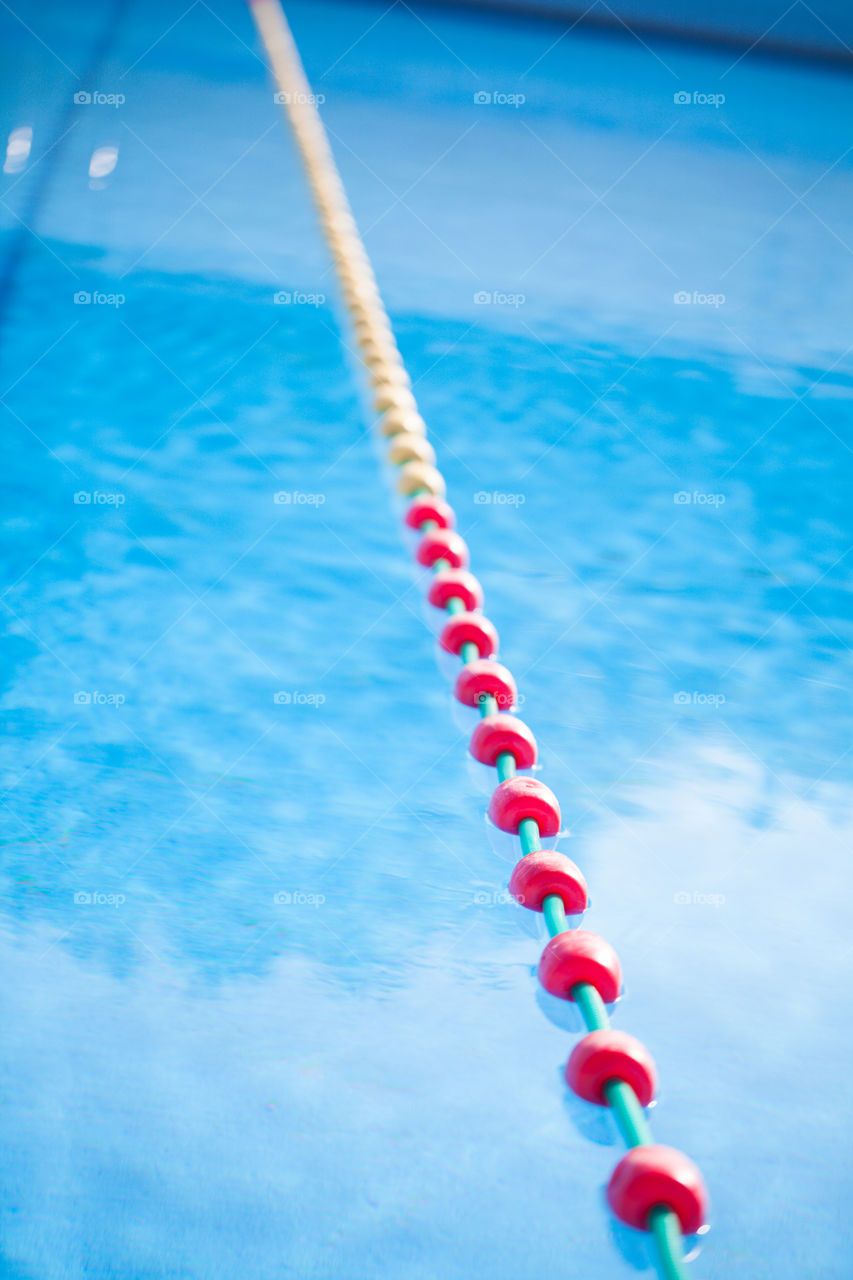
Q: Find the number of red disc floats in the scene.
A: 11